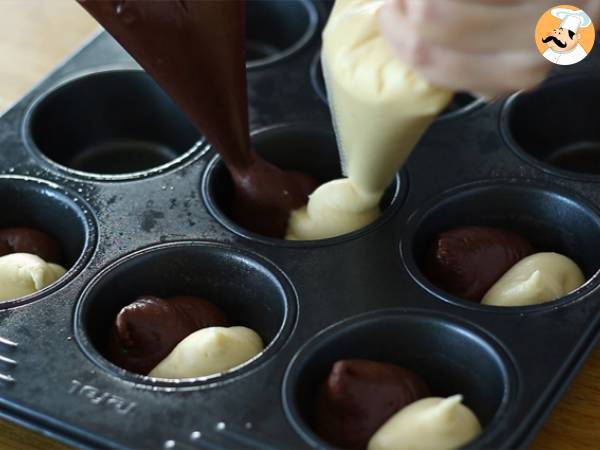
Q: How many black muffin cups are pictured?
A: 9